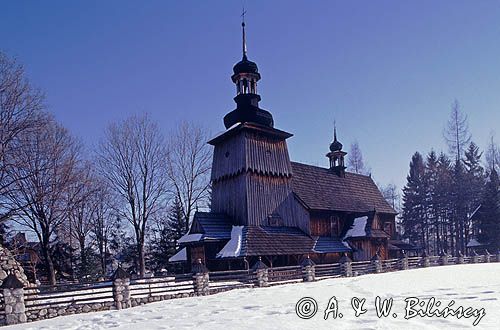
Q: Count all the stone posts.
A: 13